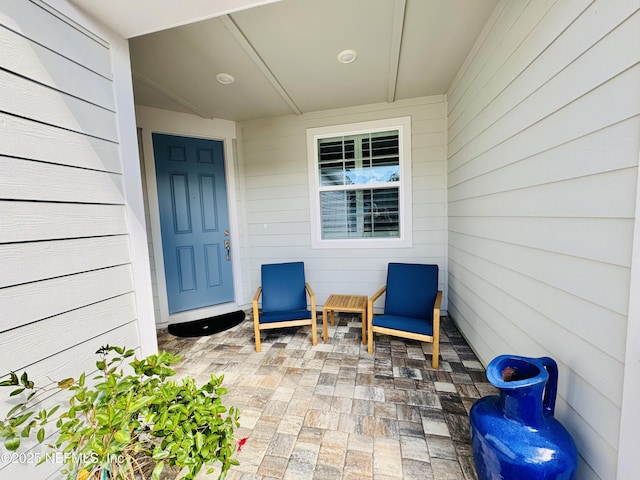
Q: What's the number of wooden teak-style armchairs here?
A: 2